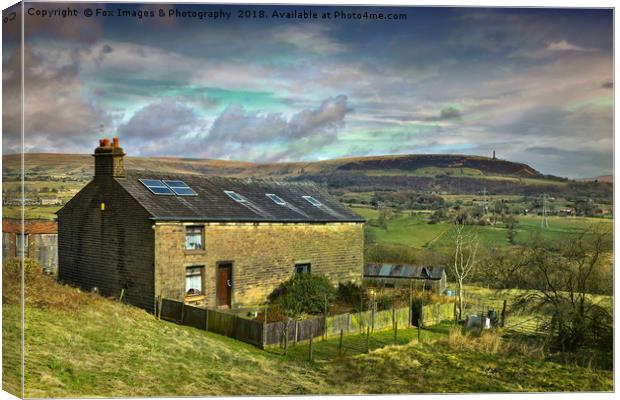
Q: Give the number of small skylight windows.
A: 3